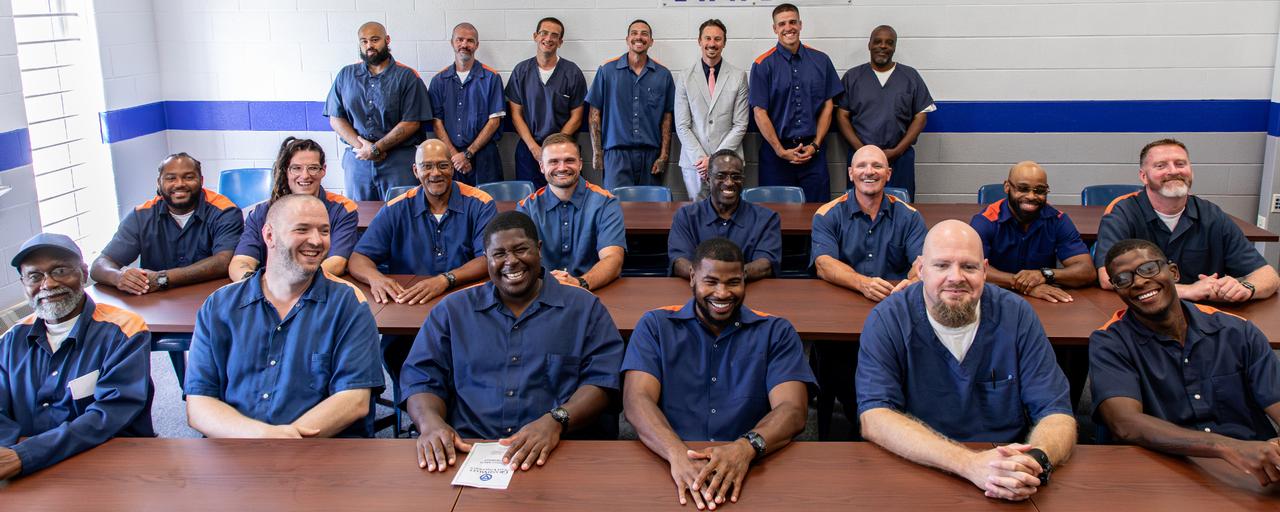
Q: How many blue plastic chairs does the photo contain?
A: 8